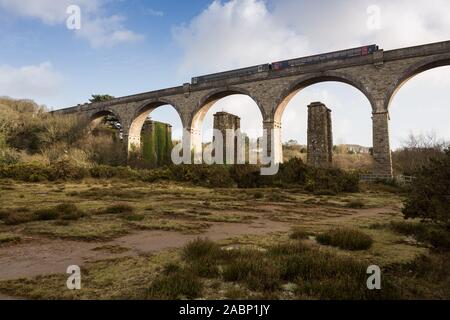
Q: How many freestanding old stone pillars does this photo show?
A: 3